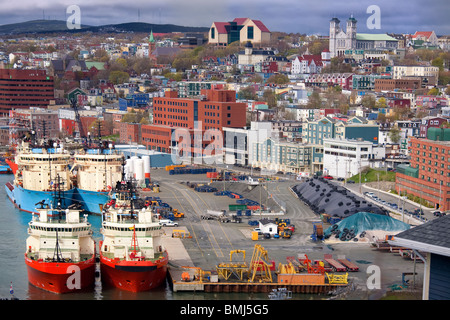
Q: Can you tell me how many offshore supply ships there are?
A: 4